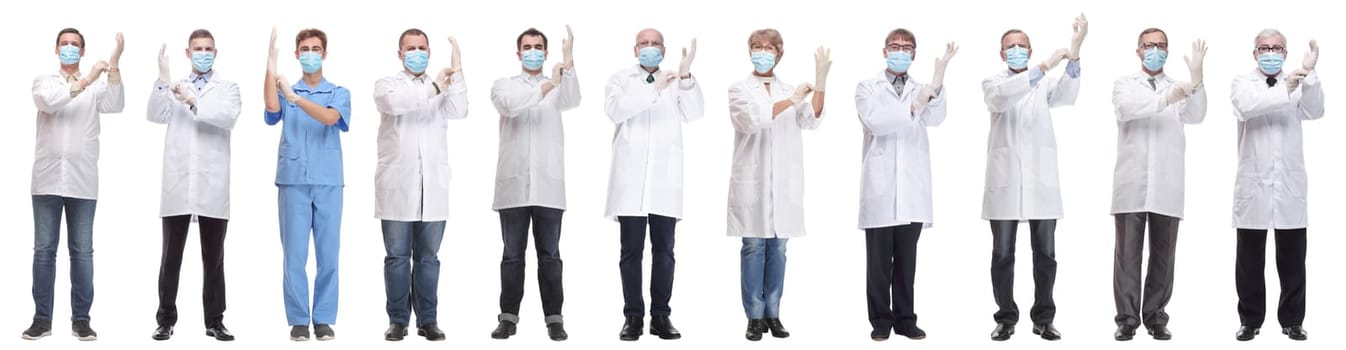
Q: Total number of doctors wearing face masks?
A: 11